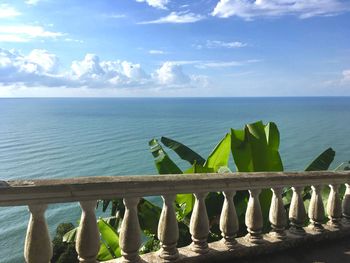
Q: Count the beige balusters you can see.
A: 12